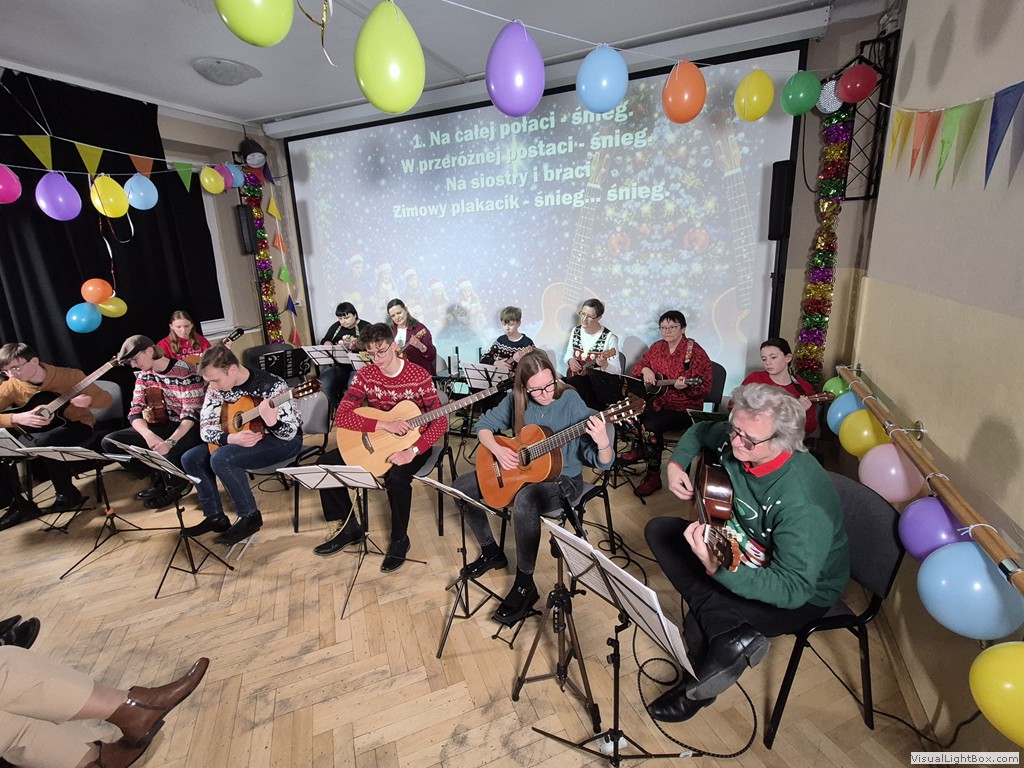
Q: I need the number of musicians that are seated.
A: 13